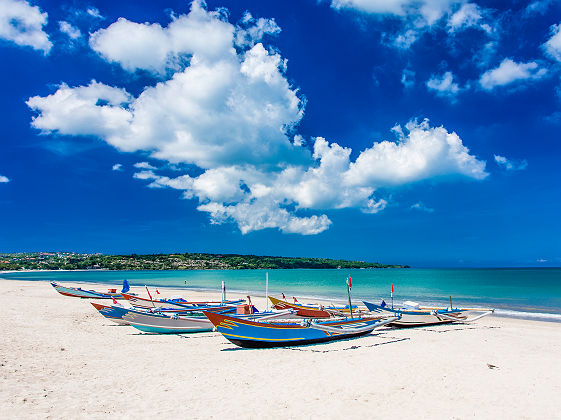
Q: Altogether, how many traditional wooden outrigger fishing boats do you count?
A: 7